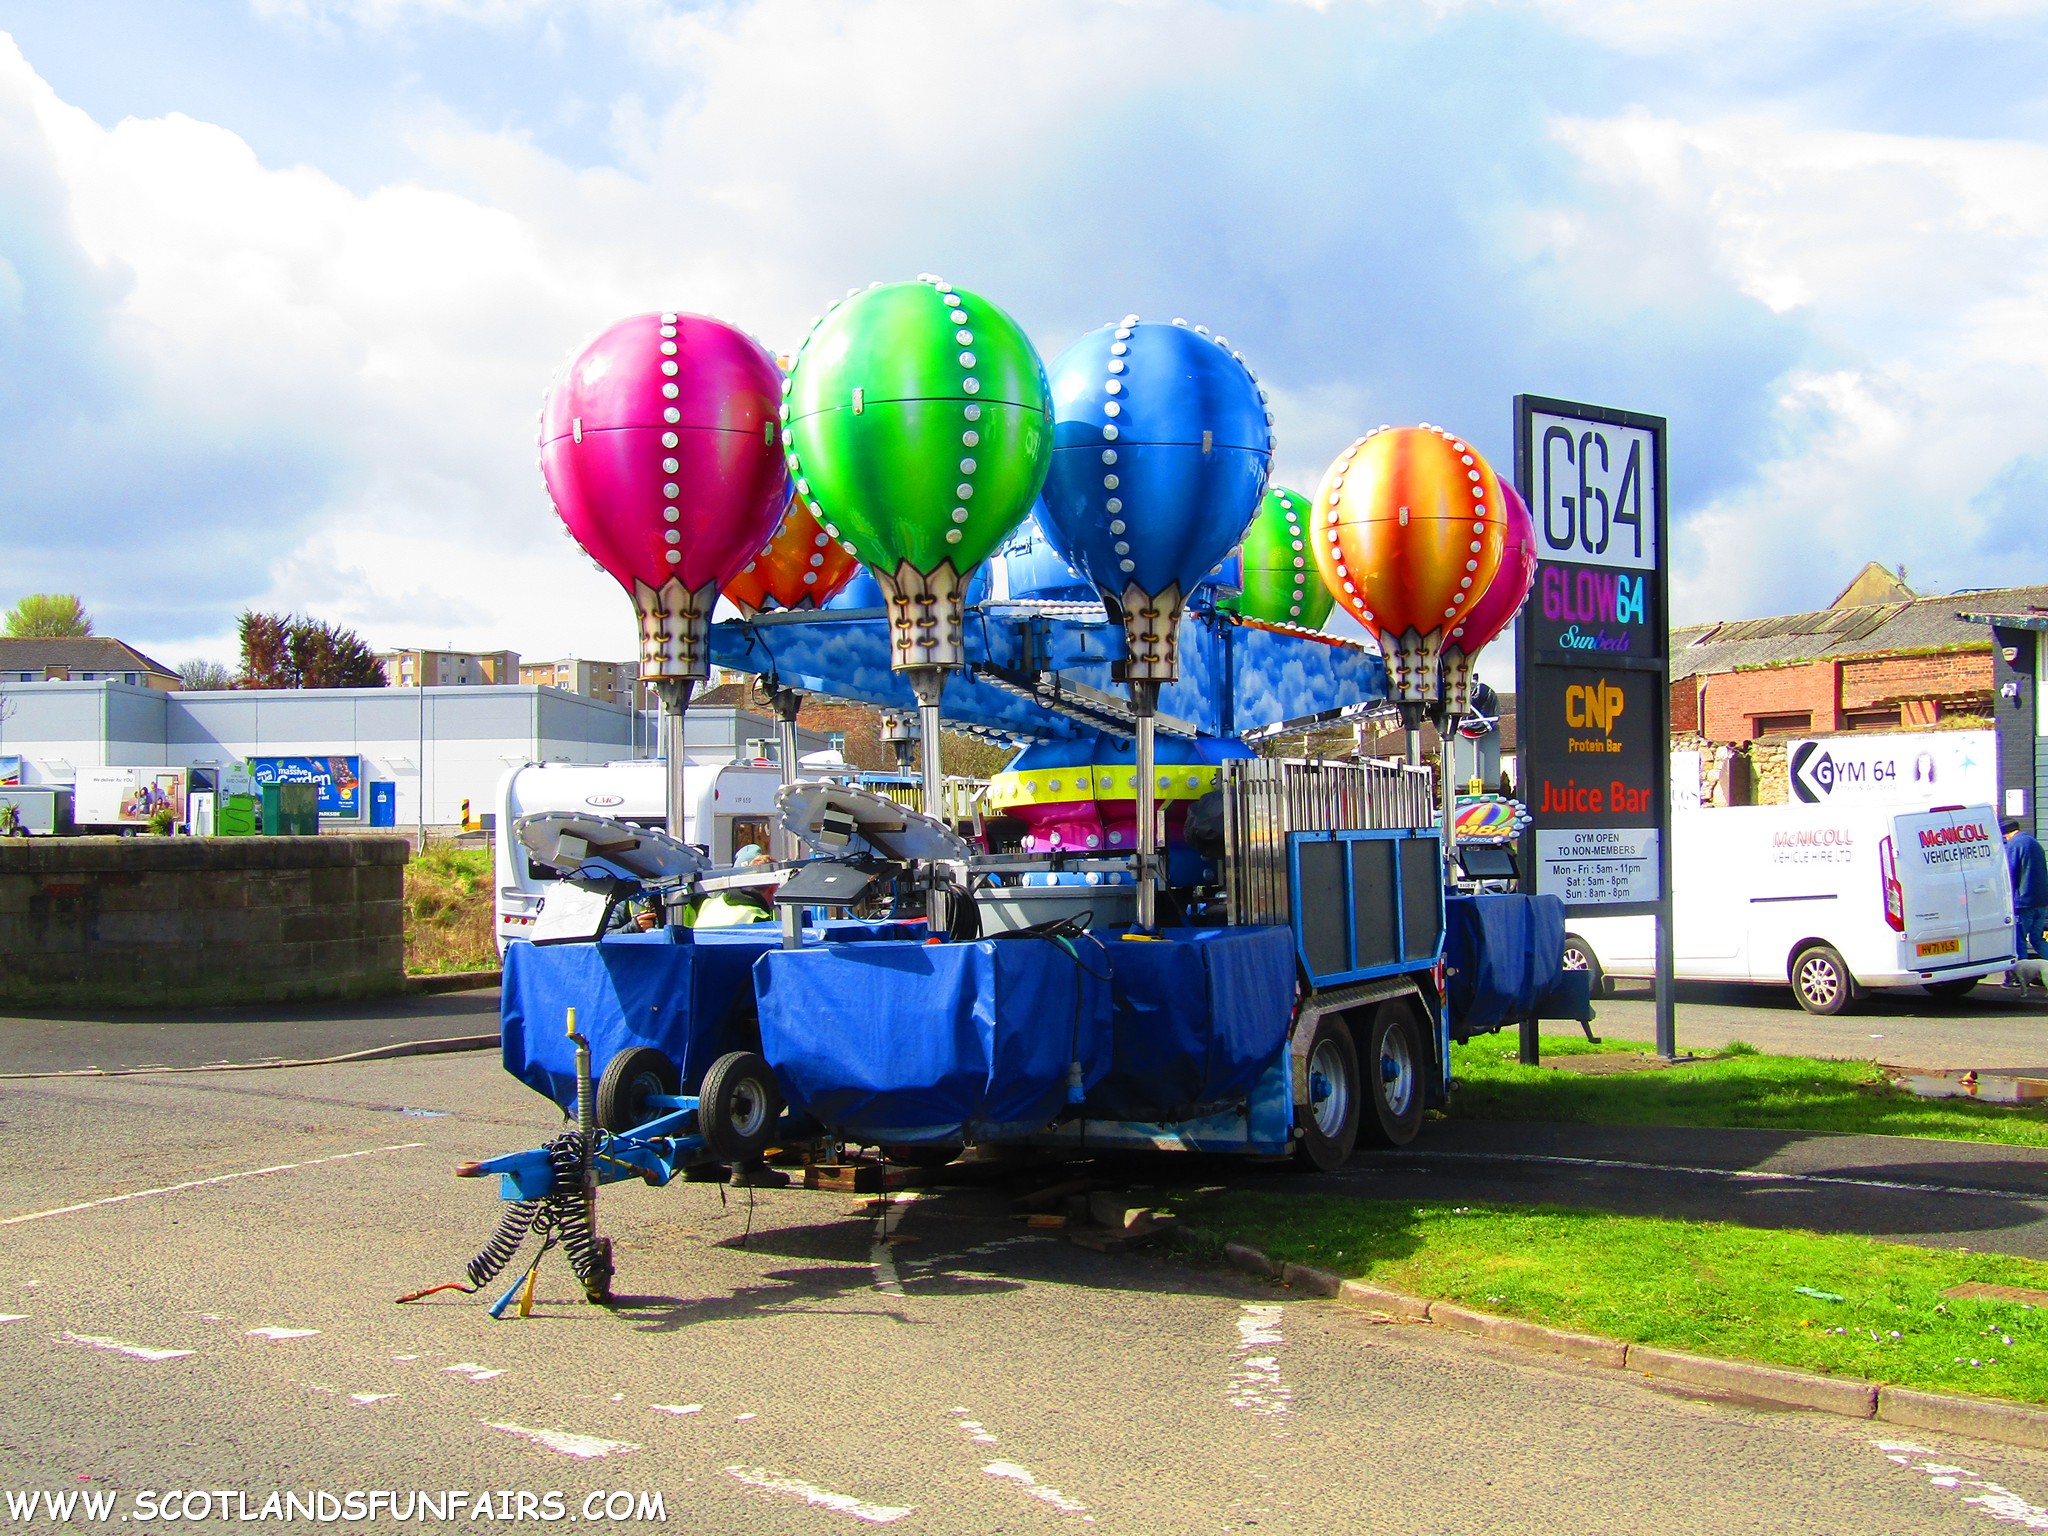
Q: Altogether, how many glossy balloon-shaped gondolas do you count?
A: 8